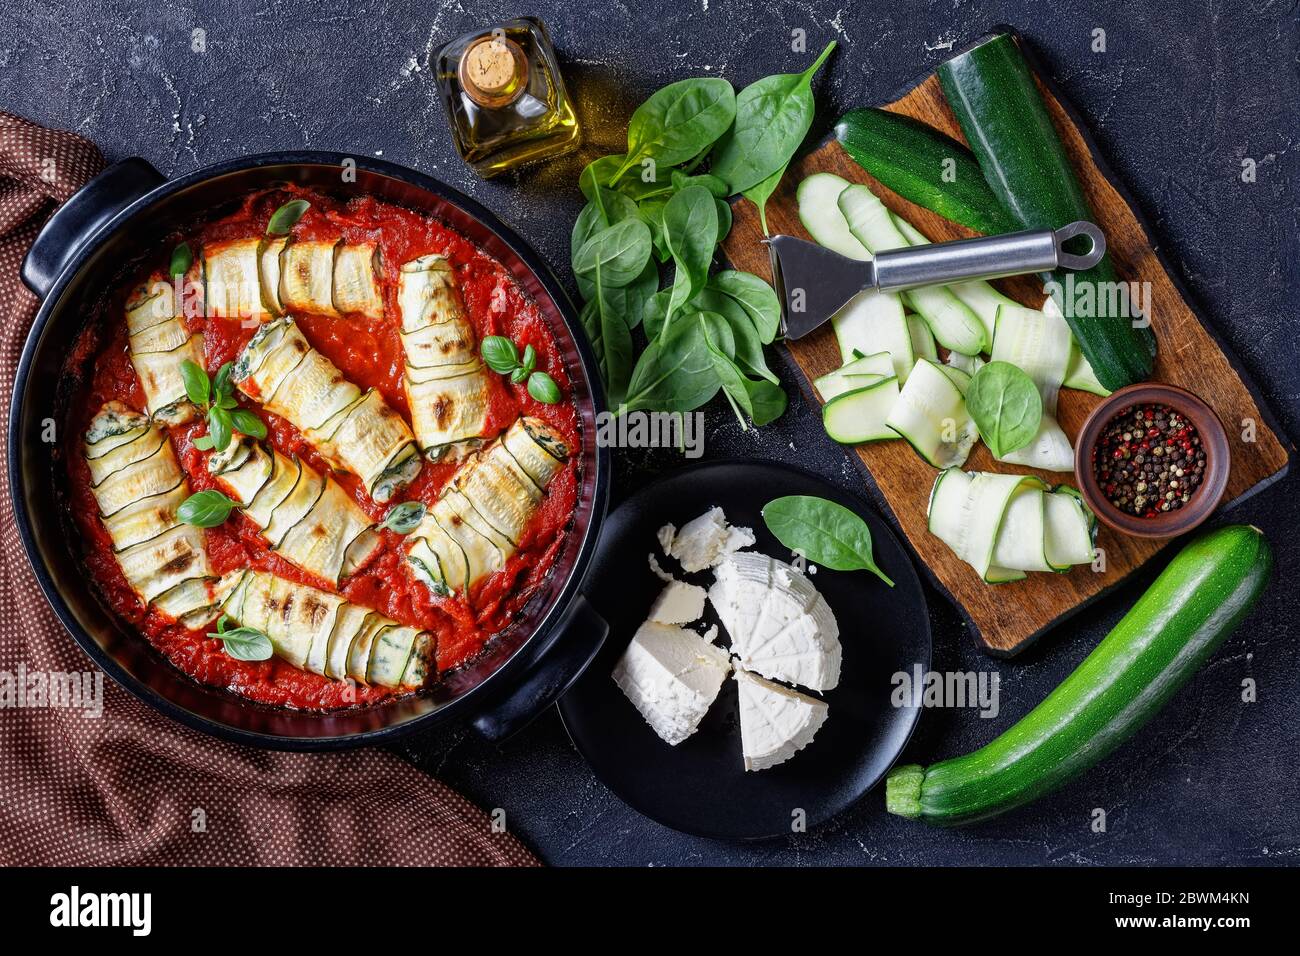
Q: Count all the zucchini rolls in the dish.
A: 8